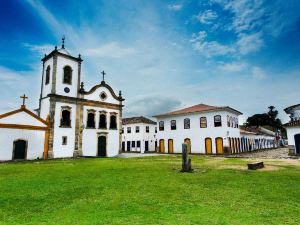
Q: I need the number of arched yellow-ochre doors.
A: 5